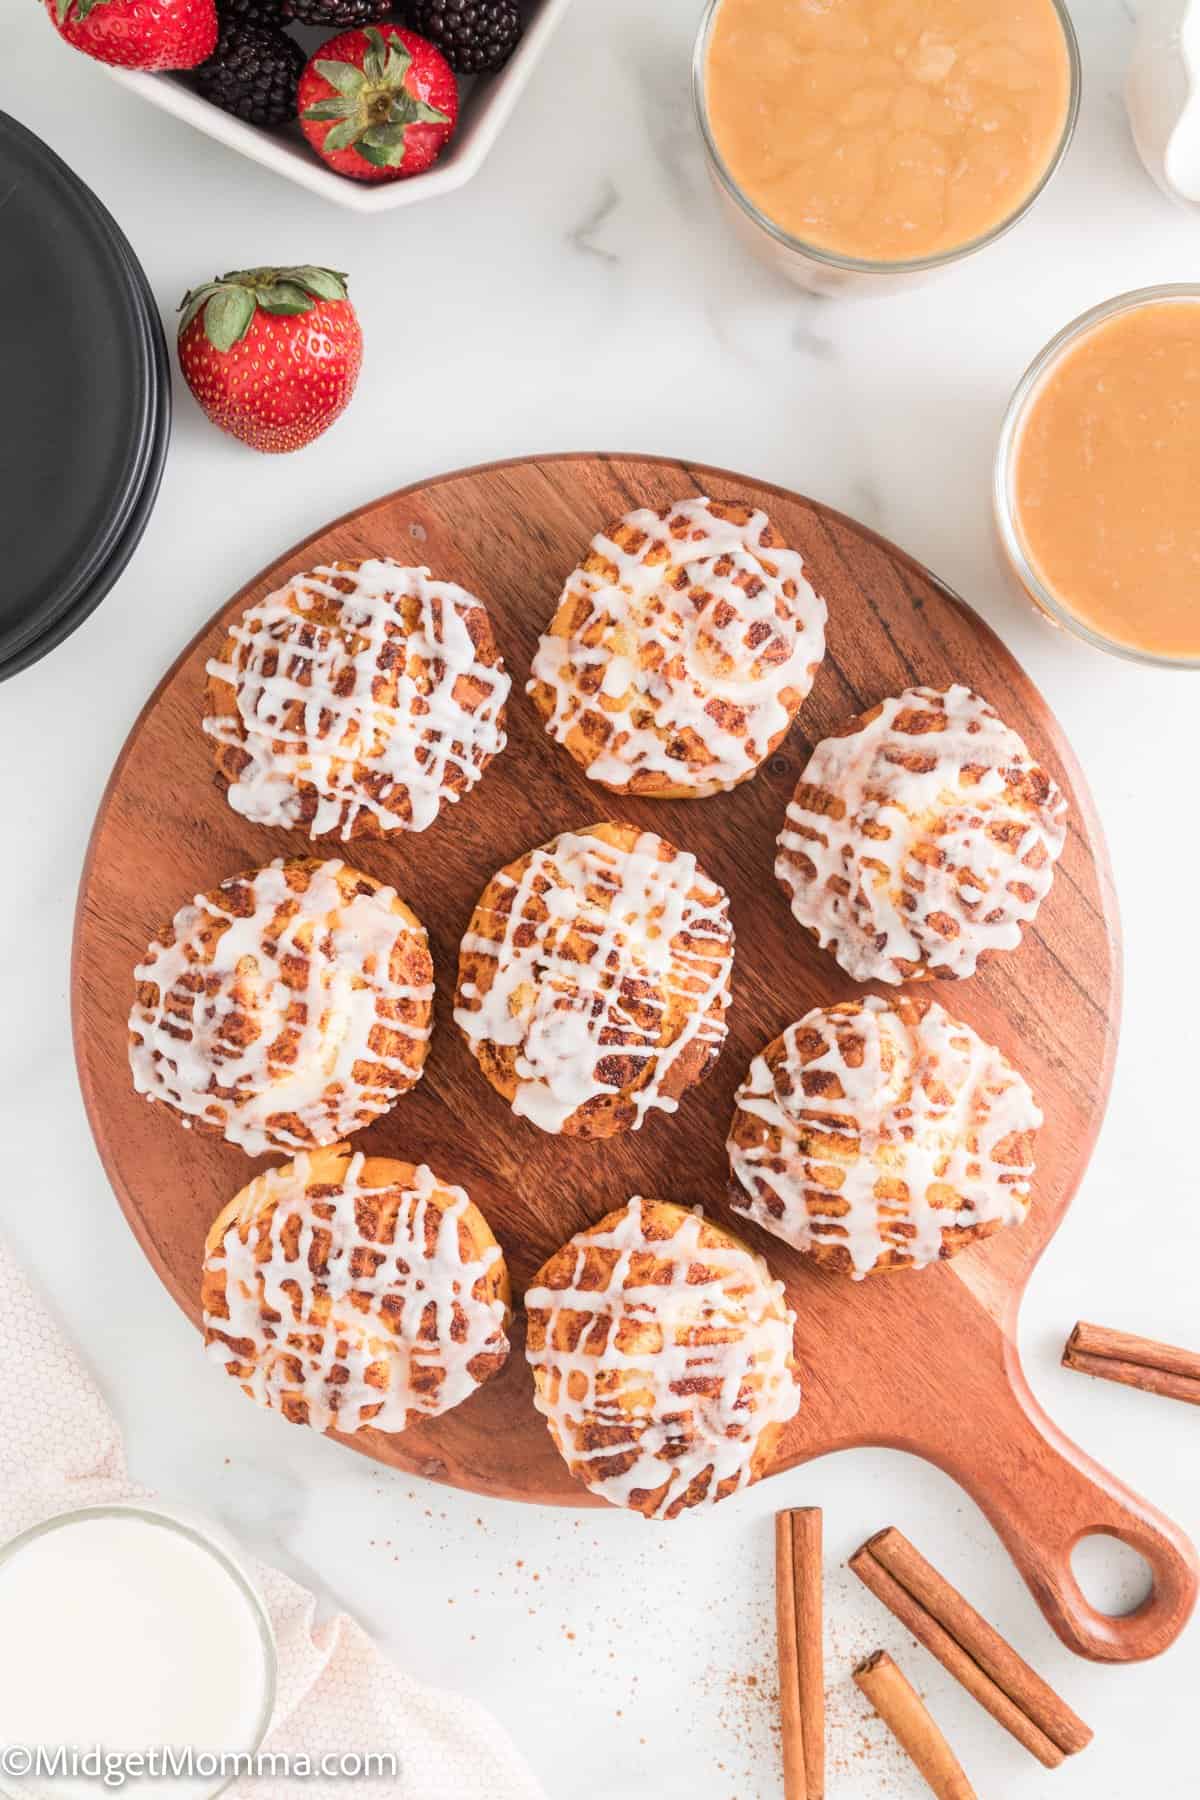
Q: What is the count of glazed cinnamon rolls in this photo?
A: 8